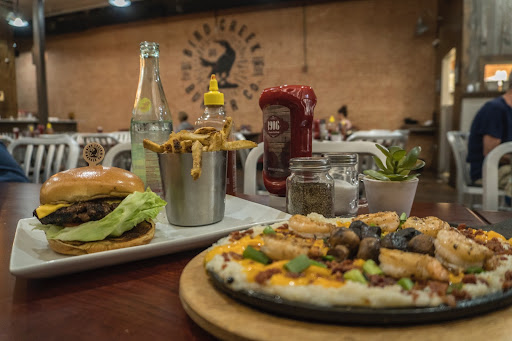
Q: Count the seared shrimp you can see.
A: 6